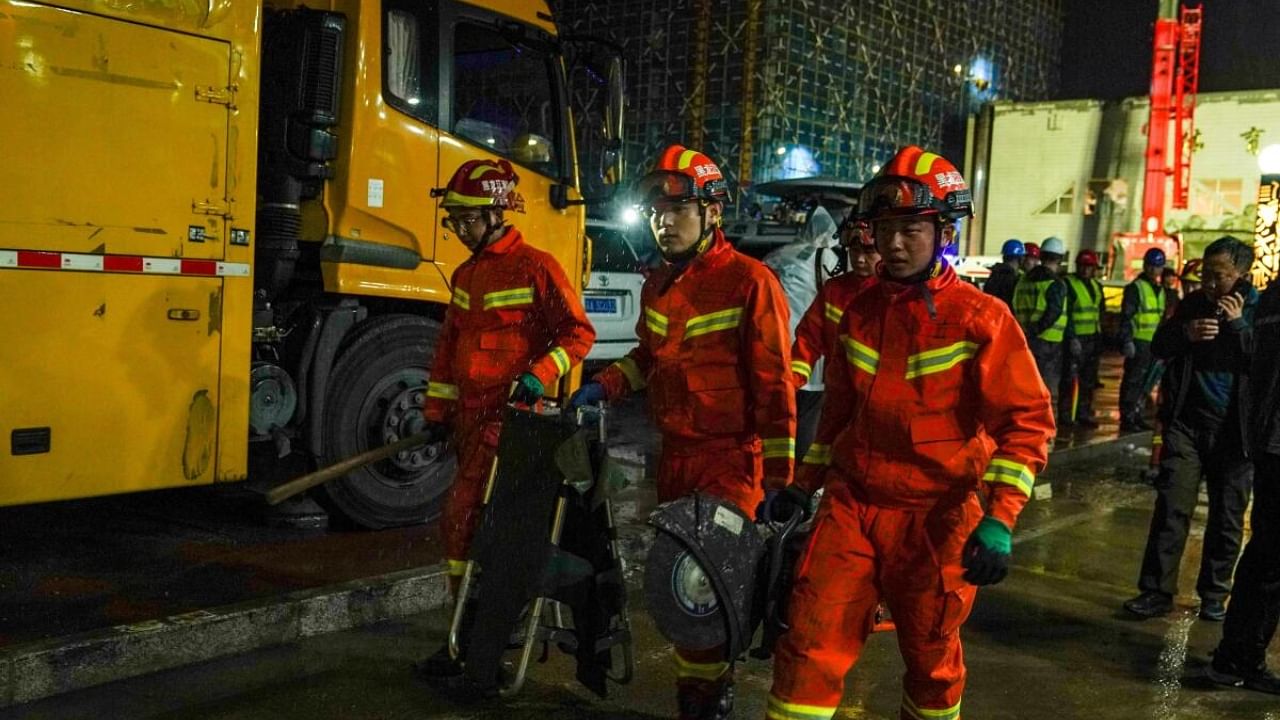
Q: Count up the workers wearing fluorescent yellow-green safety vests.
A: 3